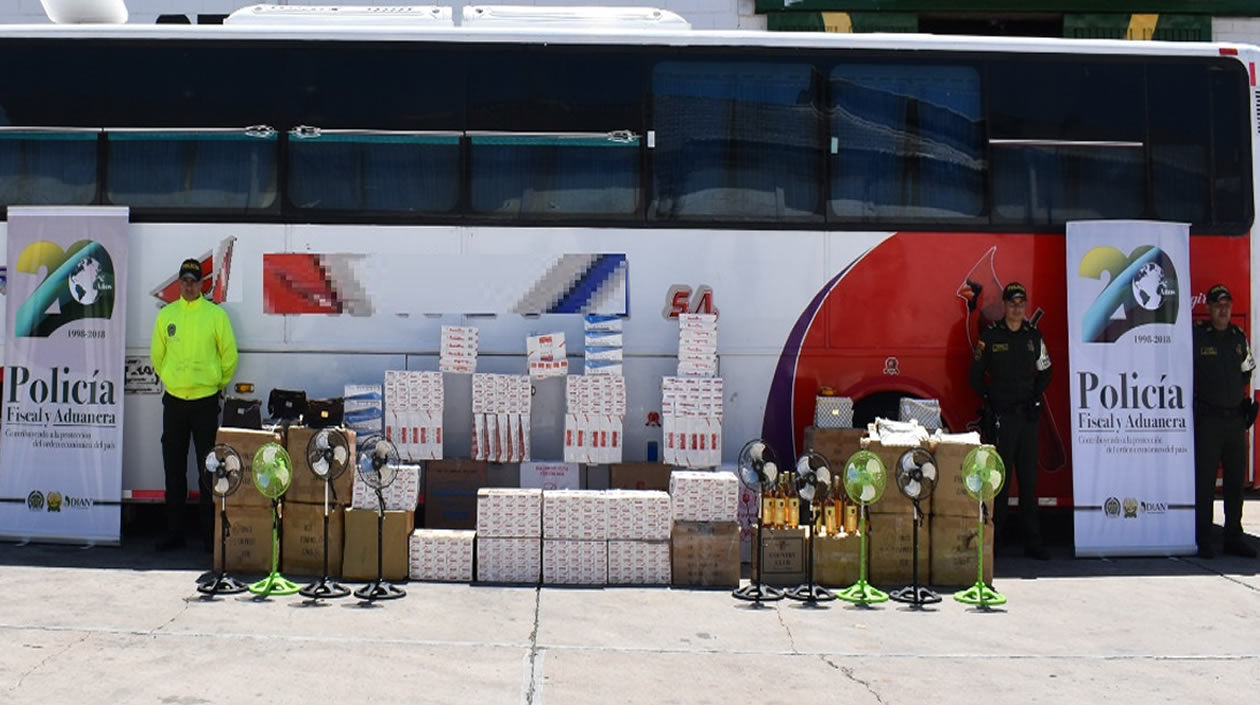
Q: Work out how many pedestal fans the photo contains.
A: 9